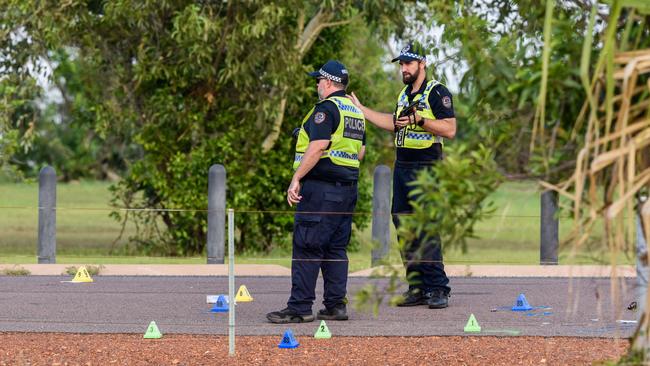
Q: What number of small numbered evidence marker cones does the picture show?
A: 8